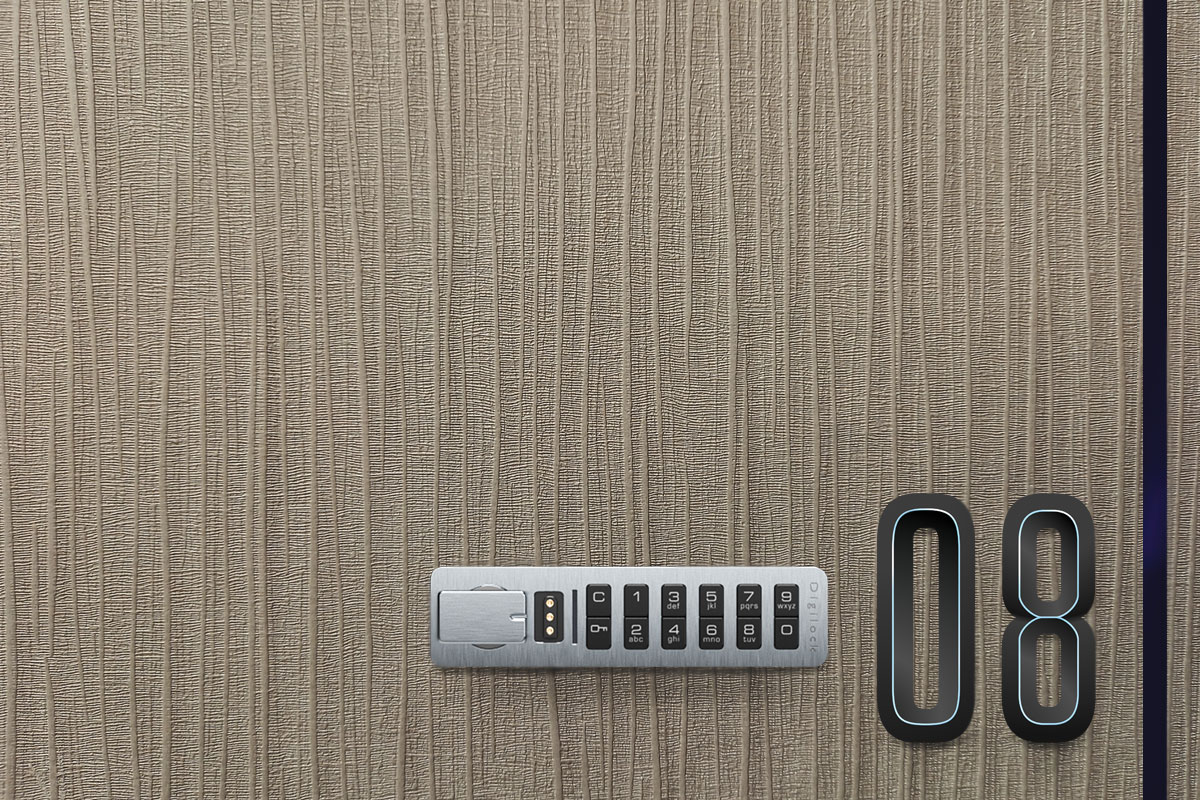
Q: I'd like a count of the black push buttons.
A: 12